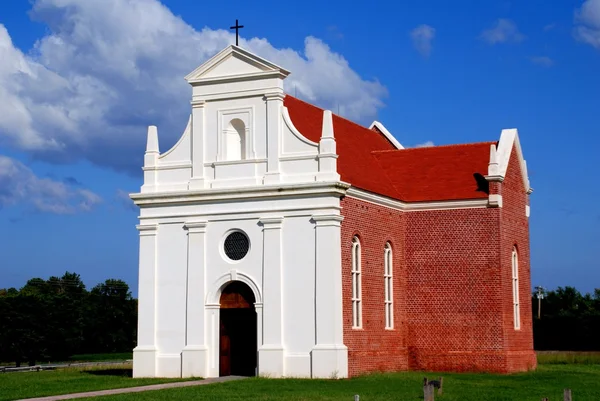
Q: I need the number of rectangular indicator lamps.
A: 0